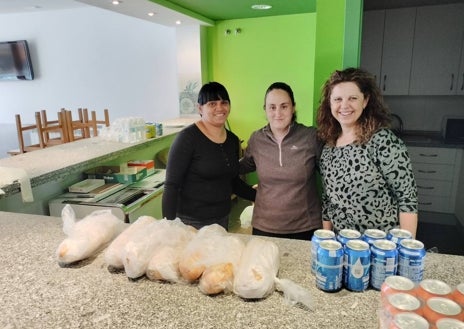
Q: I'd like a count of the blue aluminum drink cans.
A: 8